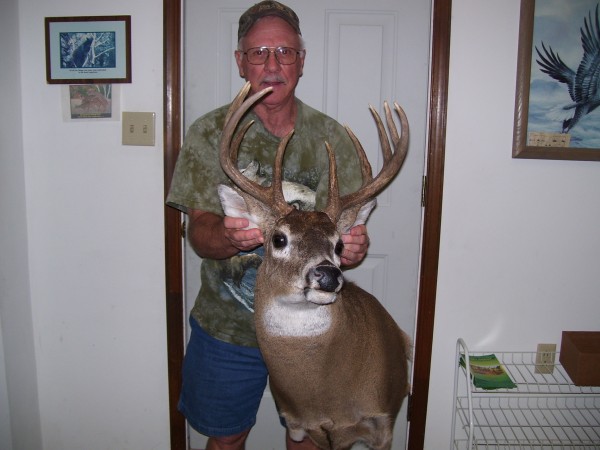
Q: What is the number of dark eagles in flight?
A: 1